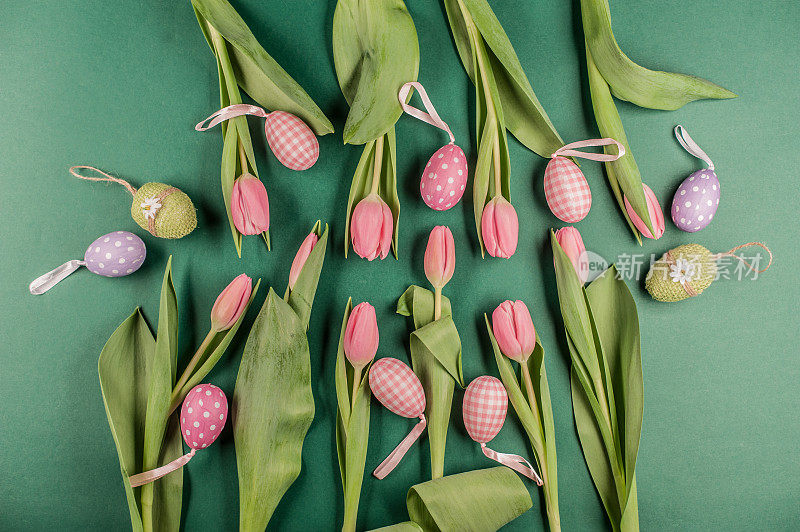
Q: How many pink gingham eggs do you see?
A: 4